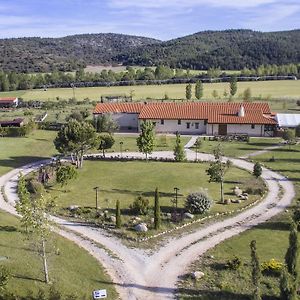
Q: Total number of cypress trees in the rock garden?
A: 2